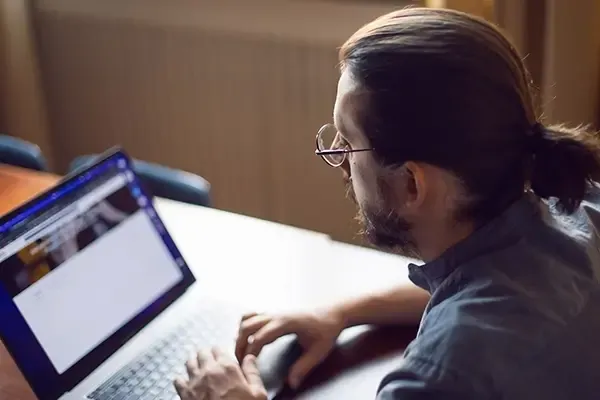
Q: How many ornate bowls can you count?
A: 0